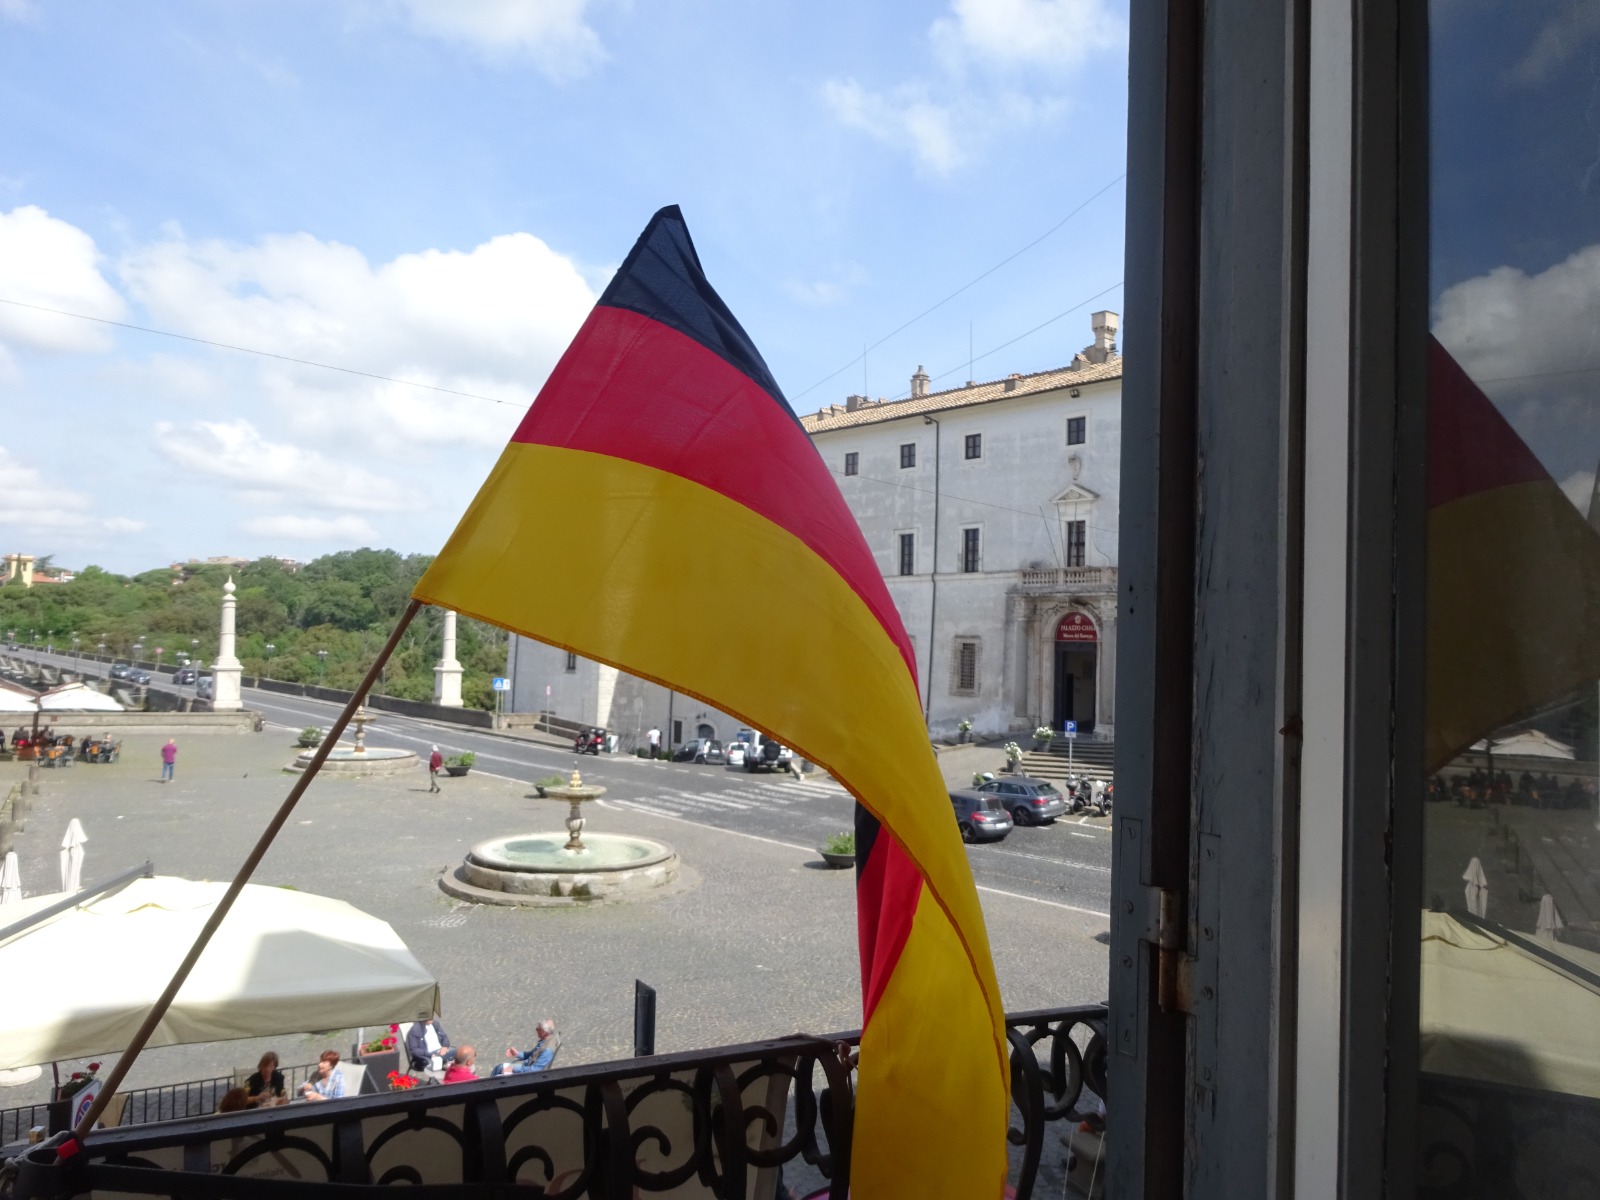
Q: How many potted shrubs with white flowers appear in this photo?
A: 3